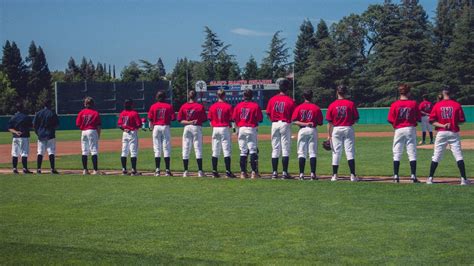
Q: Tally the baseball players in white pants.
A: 14